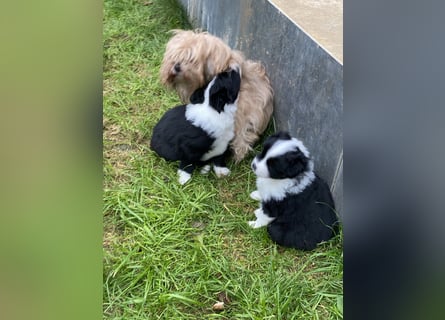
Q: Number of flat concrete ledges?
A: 1